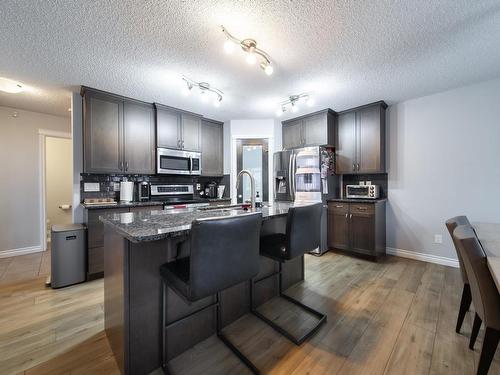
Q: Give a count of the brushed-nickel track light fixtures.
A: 3